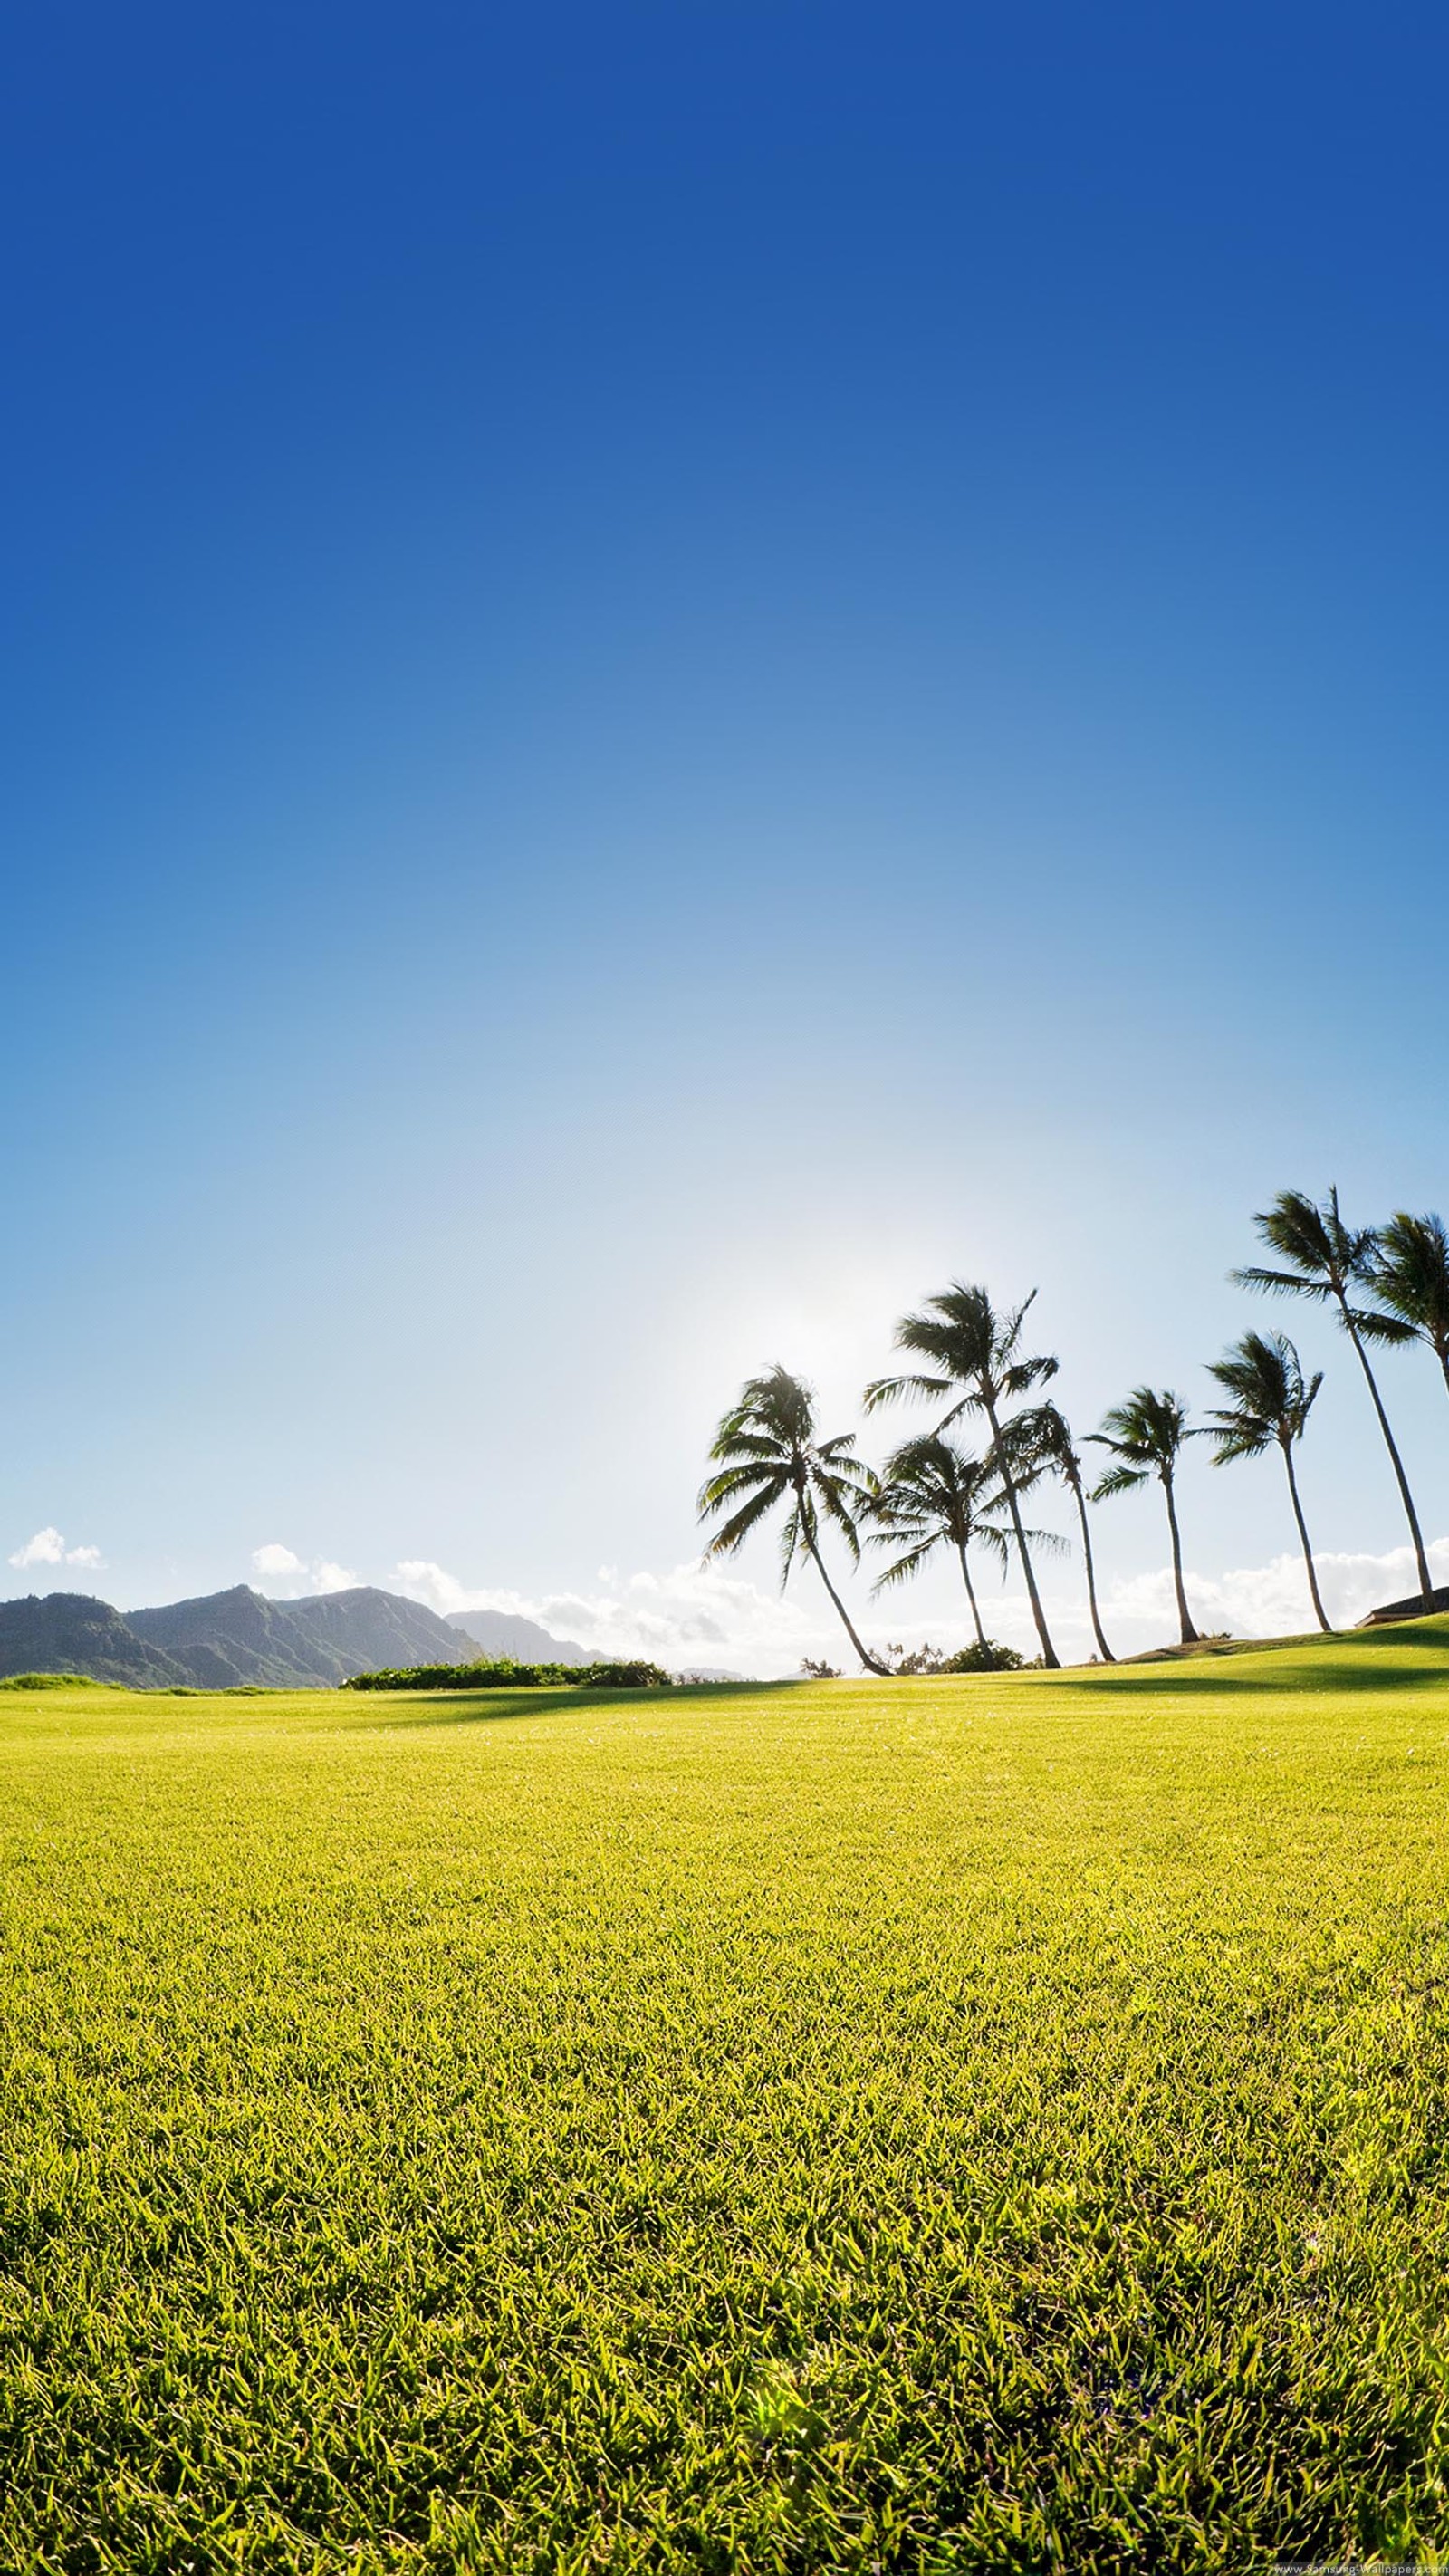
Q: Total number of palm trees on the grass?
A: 8